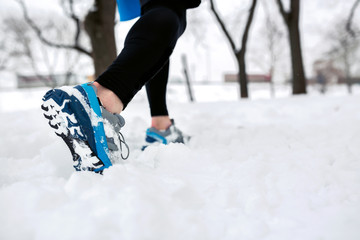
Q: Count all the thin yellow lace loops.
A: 0